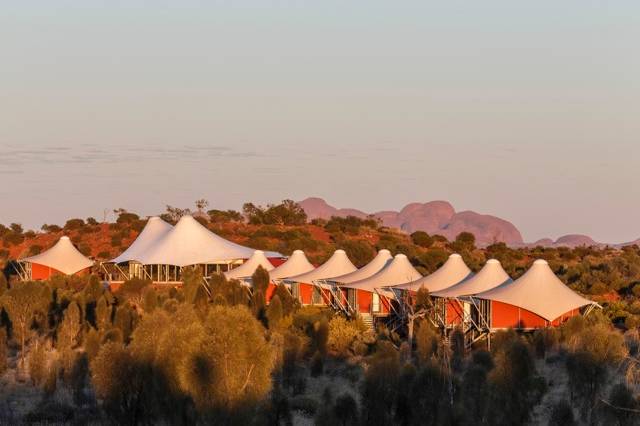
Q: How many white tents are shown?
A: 11